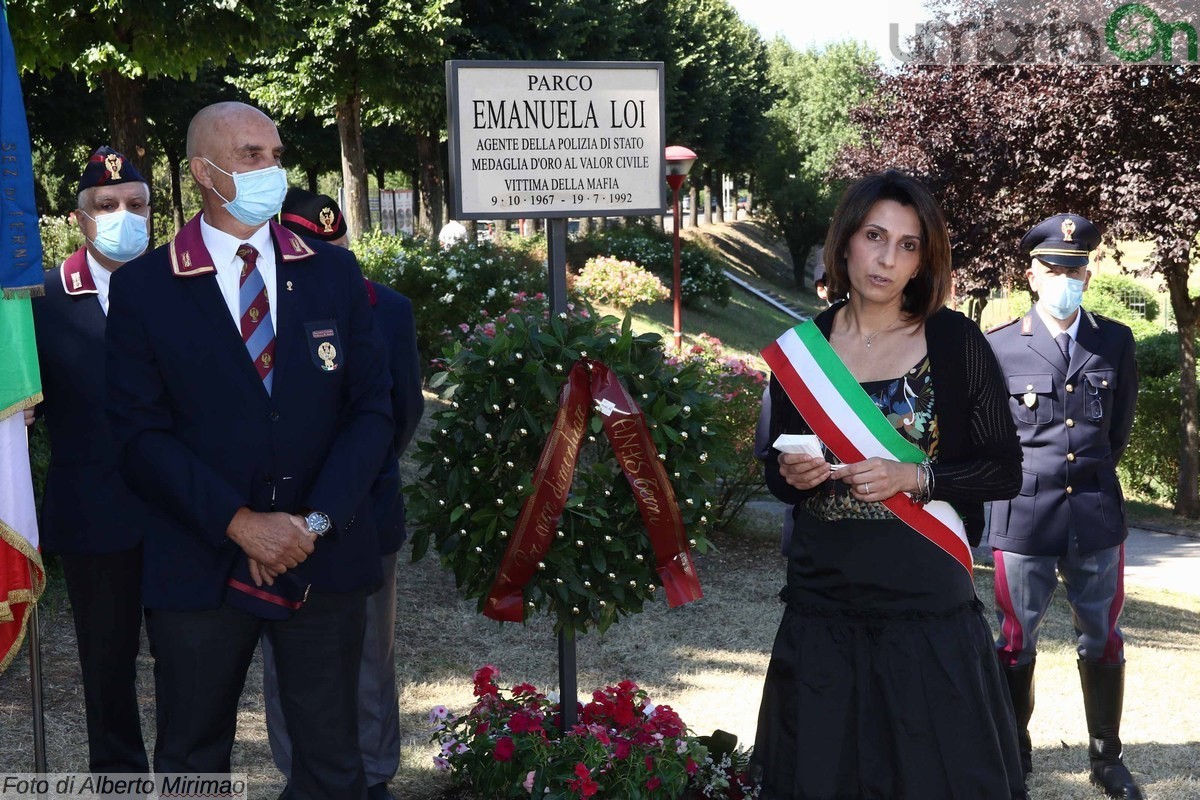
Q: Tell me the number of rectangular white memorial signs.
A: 1